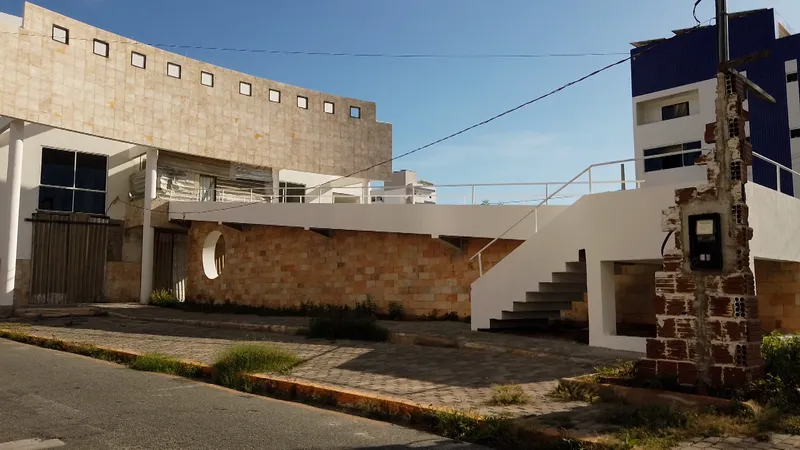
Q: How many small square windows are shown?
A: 10